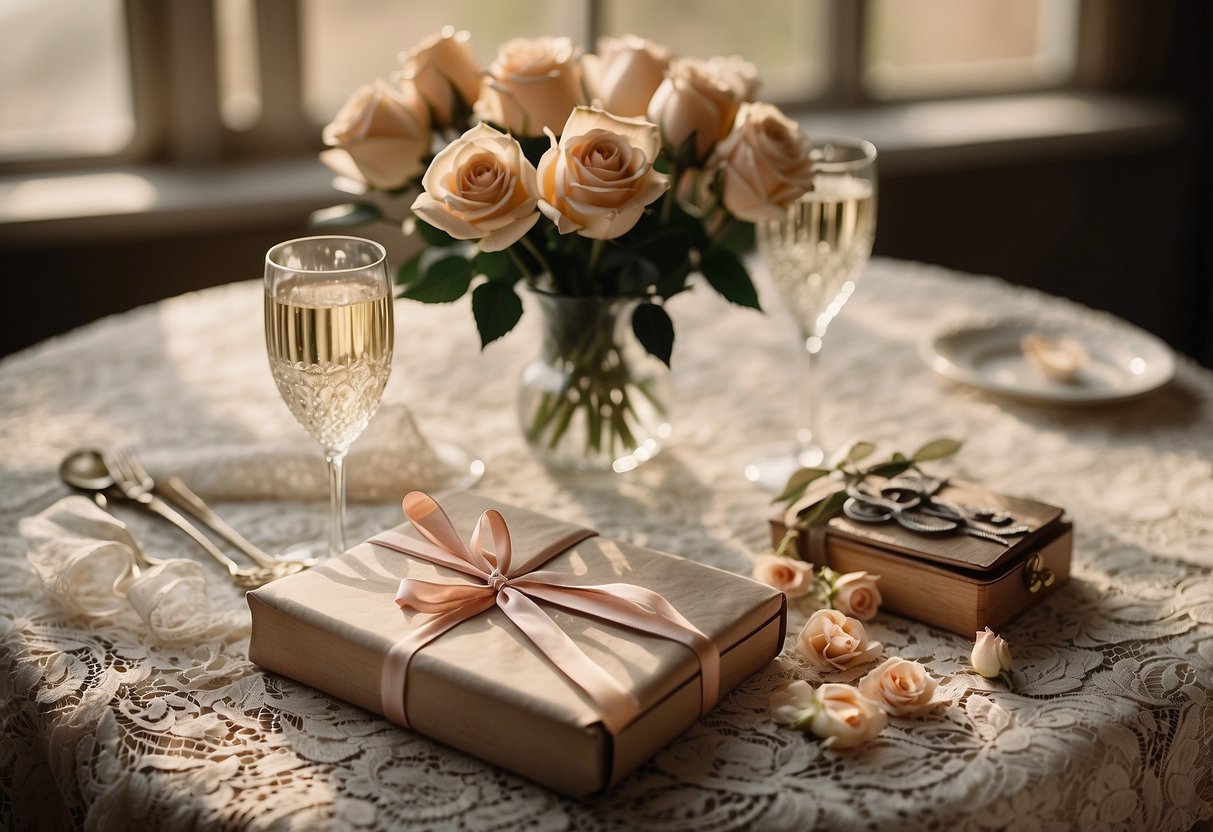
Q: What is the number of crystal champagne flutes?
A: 2